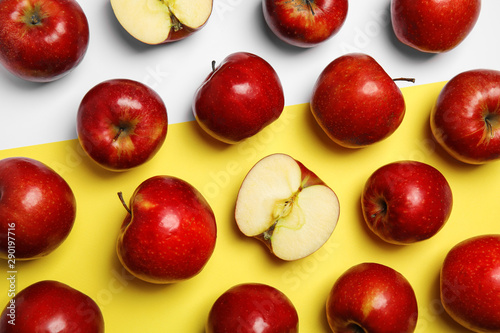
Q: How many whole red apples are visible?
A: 14